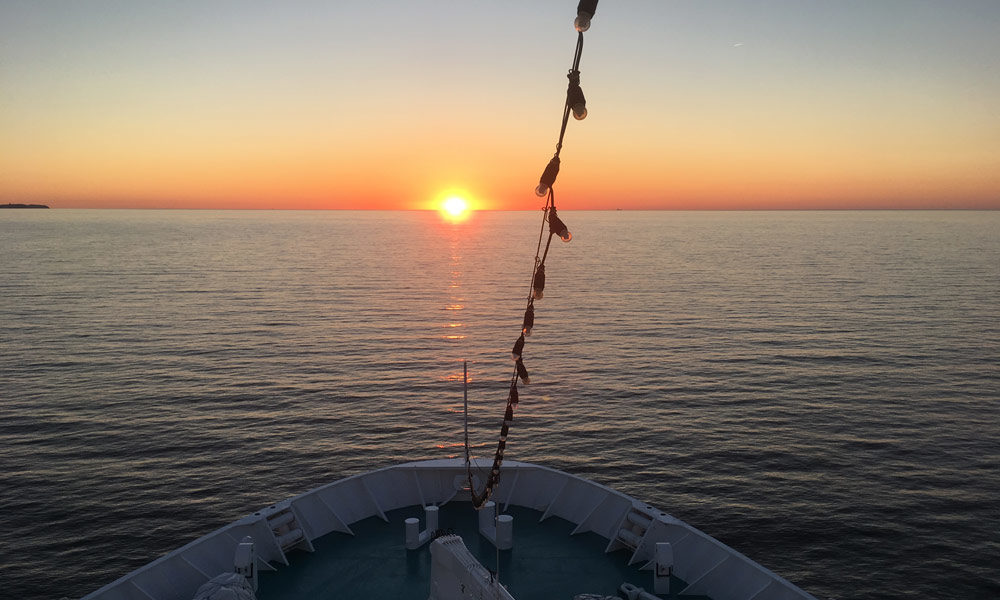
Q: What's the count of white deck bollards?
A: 4